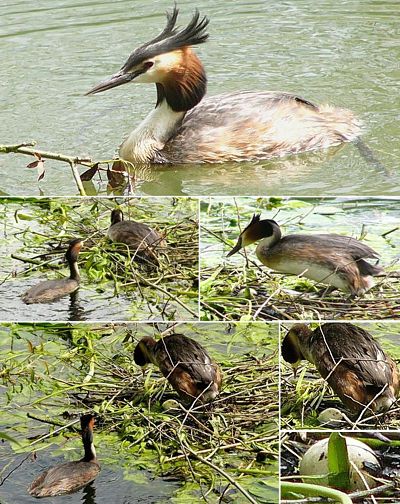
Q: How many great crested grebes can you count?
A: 7